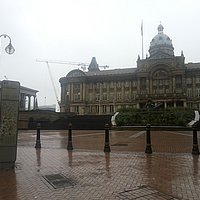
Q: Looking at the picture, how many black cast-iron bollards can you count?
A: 5